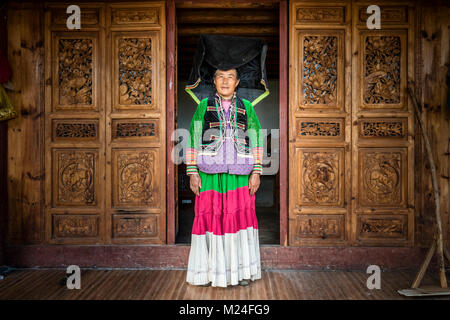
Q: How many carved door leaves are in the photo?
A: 4